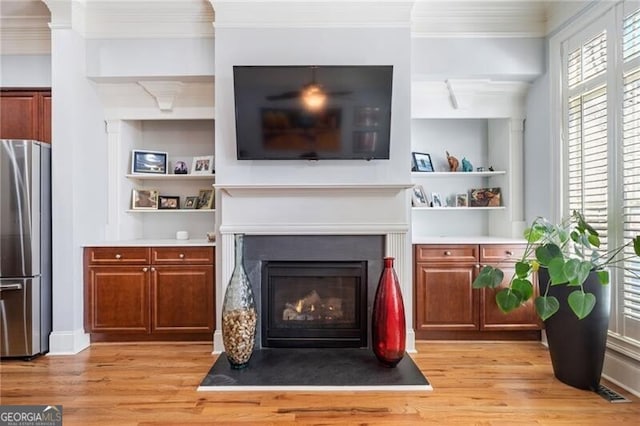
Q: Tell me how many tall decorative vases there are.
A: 2